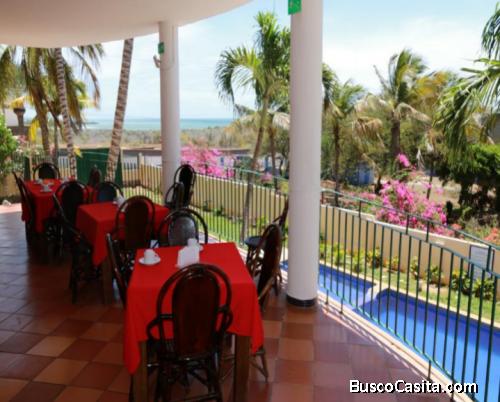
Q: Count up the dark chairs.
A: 14